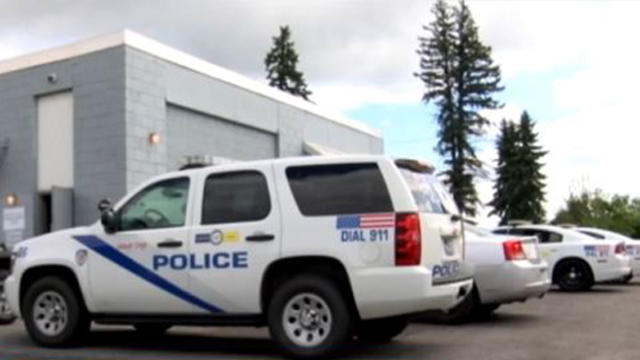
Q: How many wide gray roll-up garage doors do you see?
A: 1